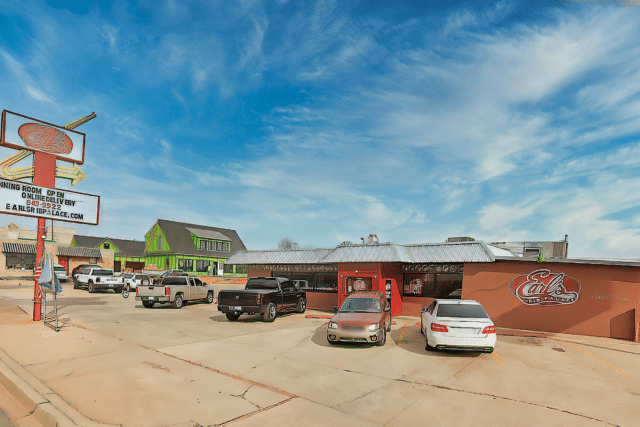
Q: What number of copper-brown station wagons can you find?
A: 1